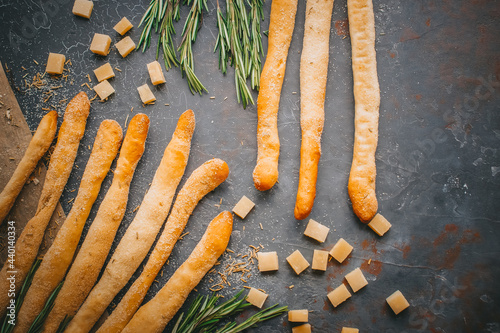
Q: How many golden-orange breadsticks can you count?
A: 10